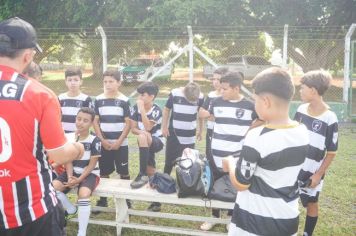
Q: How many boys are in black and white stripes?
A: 9